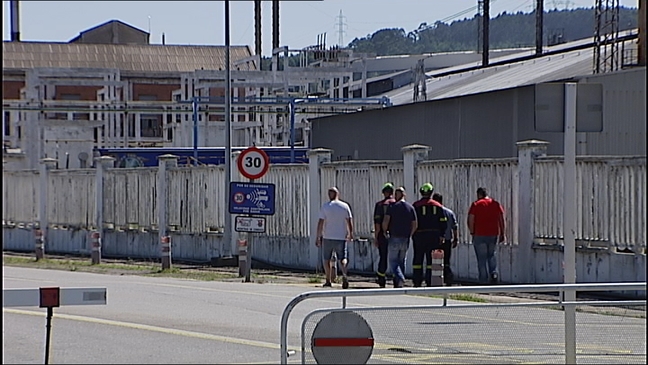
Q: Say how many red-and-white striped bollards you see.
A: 5